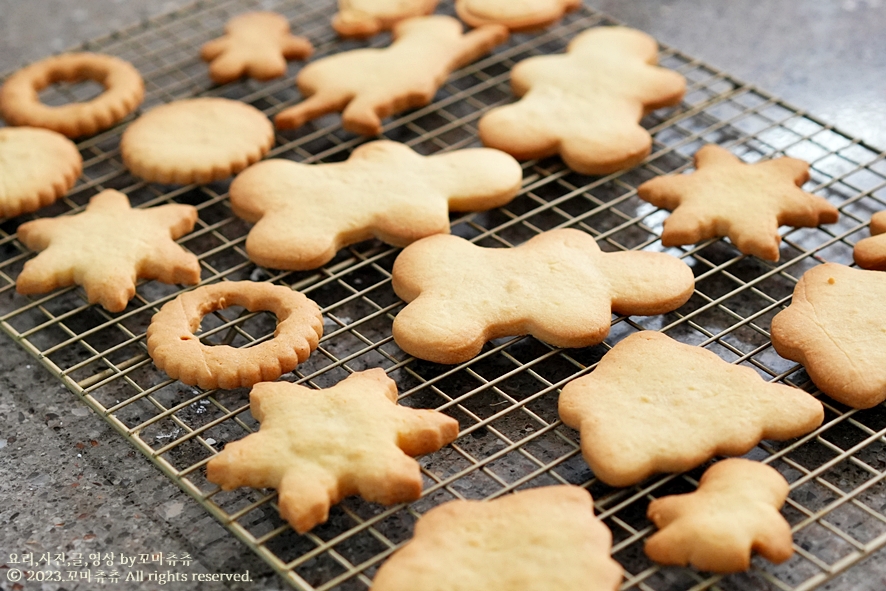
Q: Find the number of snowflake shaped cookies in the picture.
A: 3